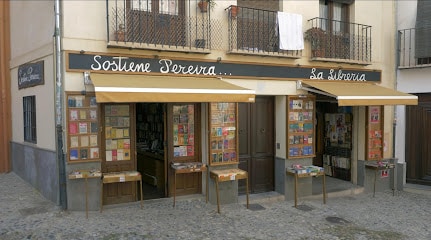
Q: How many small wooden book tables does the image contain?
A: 6